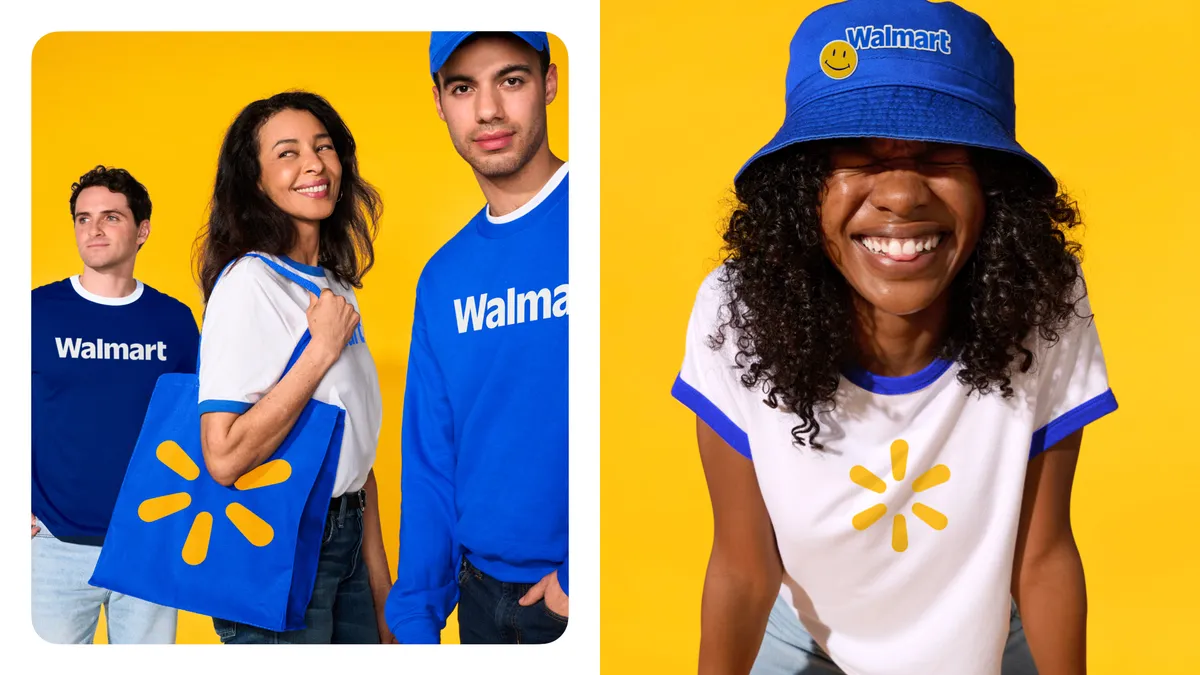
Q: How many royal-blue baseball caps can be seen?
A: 1